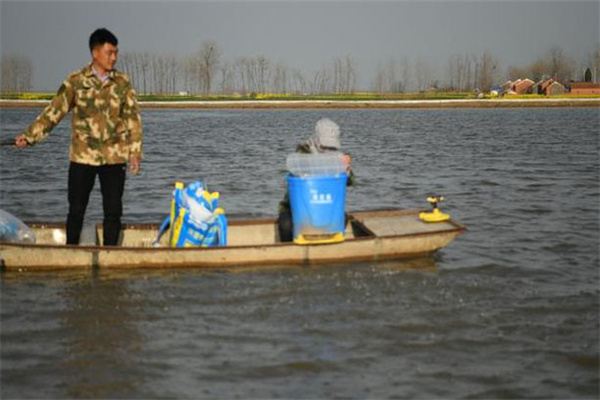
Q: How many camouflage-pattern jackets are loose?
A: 1